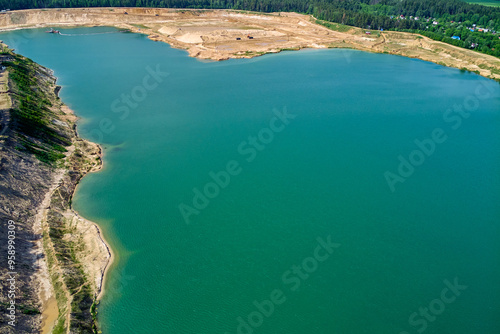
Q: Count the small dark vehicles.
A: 2